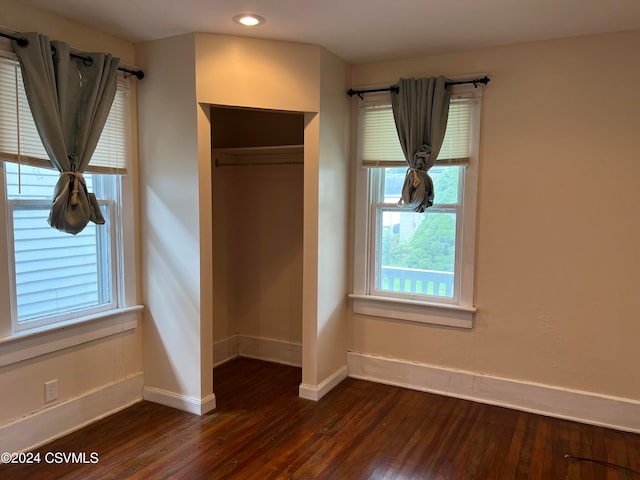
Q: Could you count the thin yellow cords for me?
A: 2